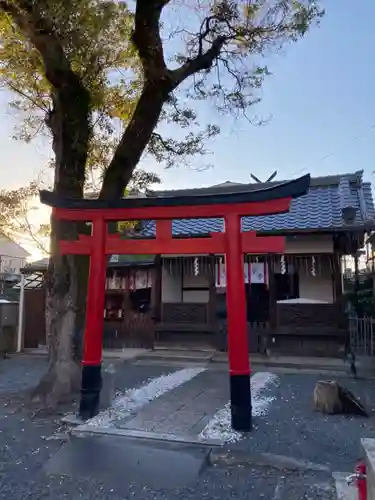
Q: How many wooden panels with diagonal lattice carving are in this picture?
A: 2